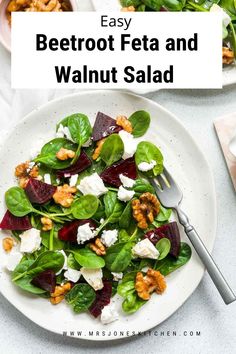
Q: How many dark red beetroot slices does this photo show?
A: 9